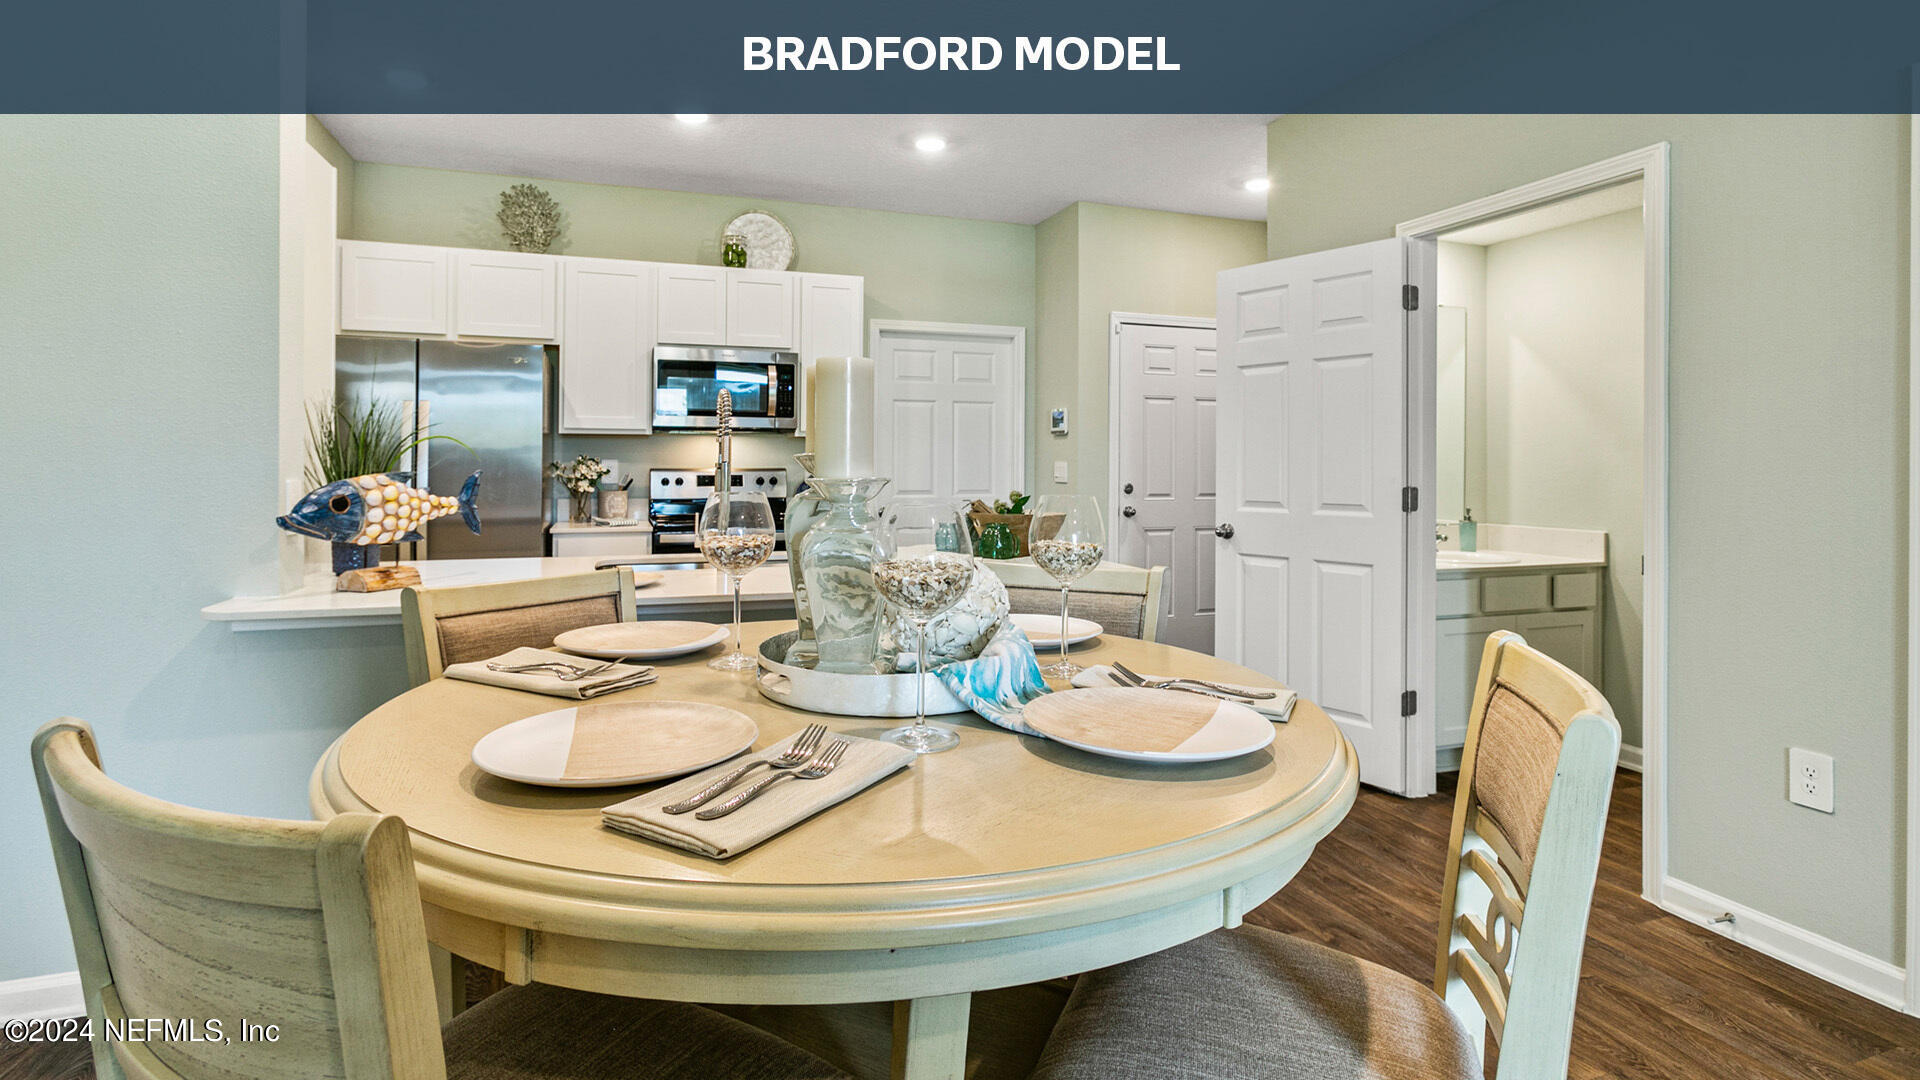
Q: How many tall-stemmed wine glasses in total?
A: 3